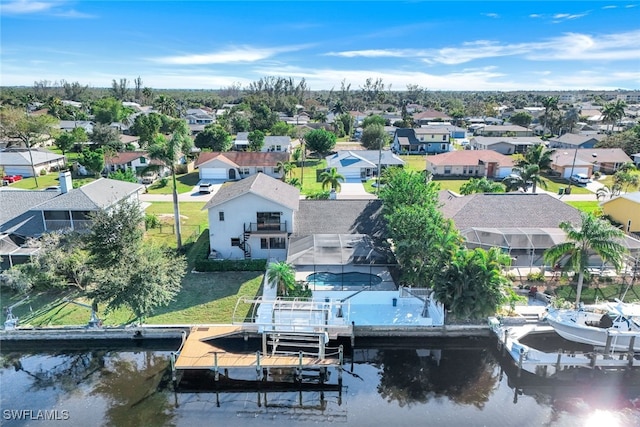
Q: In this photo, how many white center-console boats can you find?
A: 1